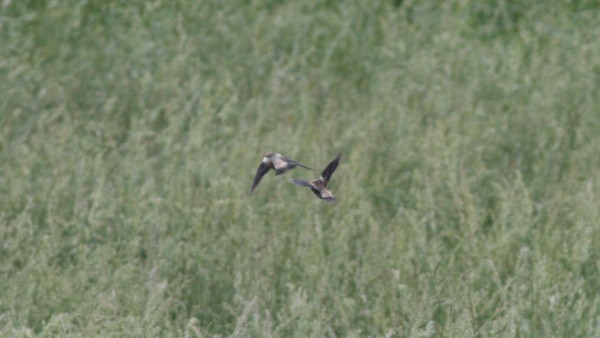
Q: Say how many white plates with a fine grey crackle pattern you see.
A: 0